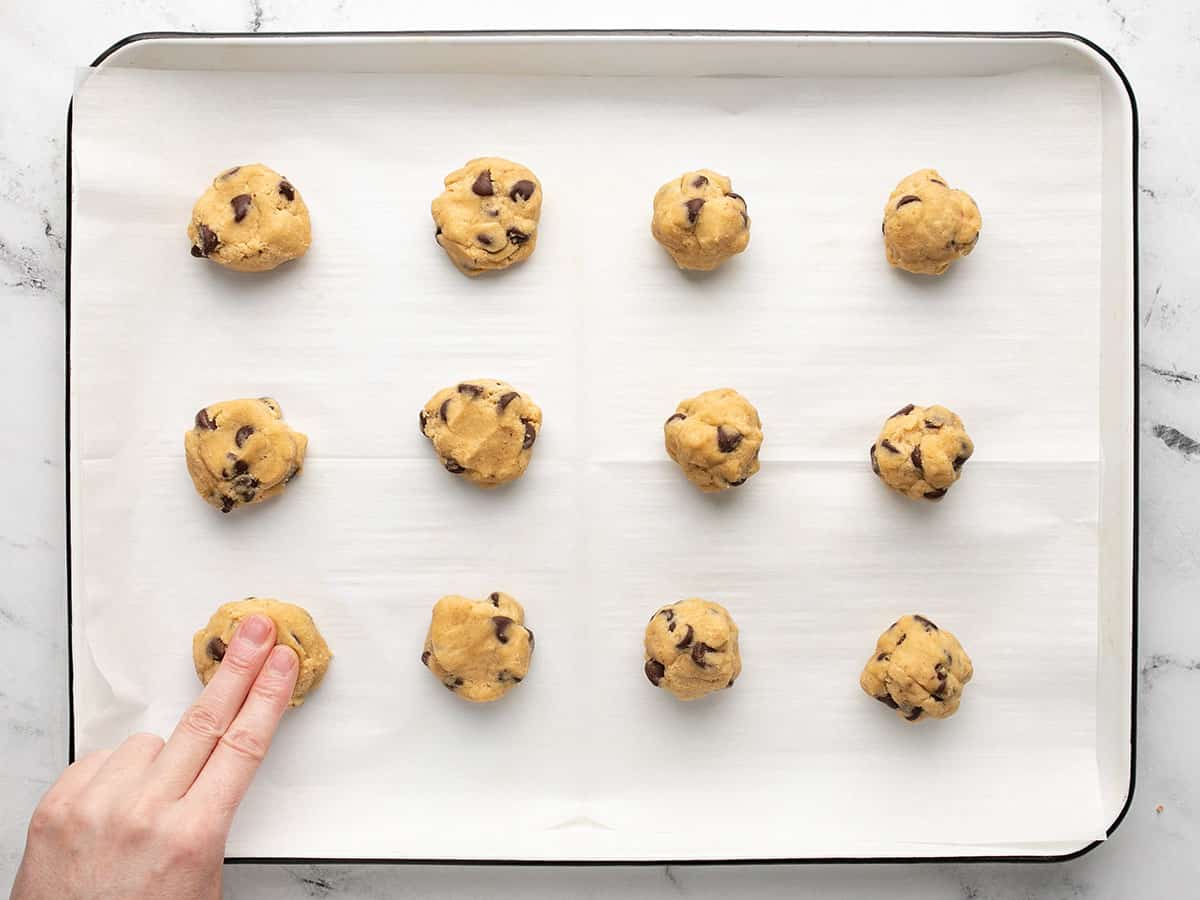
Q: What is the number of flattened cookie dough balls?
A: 6